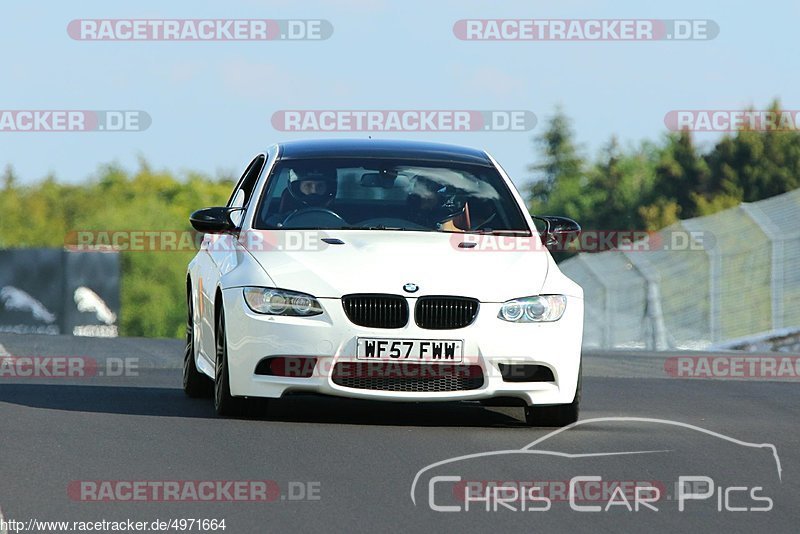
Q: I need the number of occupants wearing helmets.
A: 2